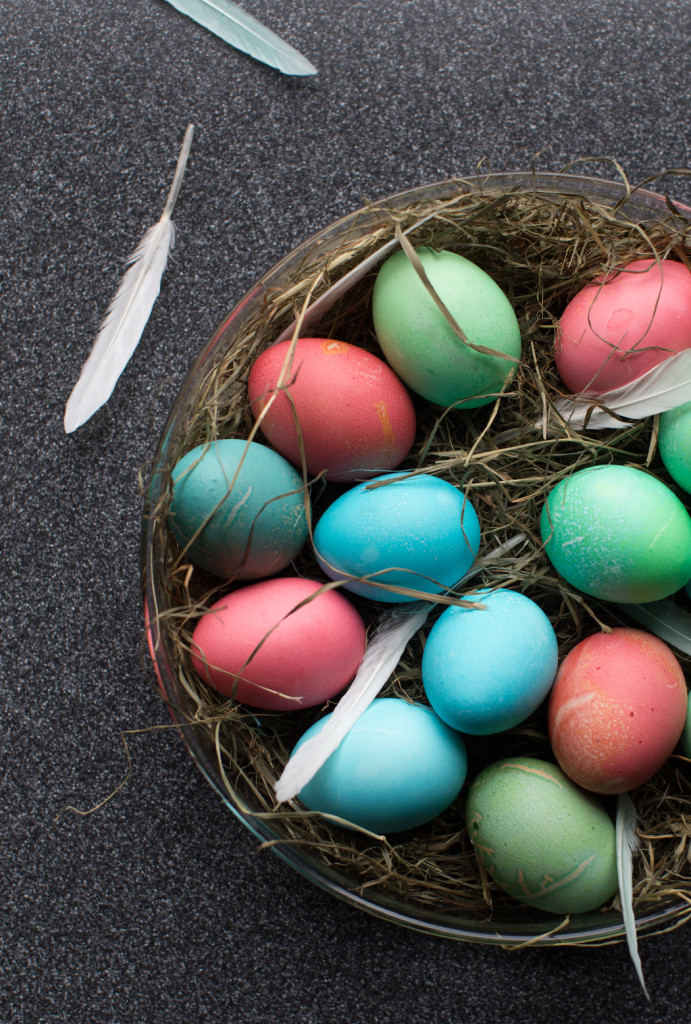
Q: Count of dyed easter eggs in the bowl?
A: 13